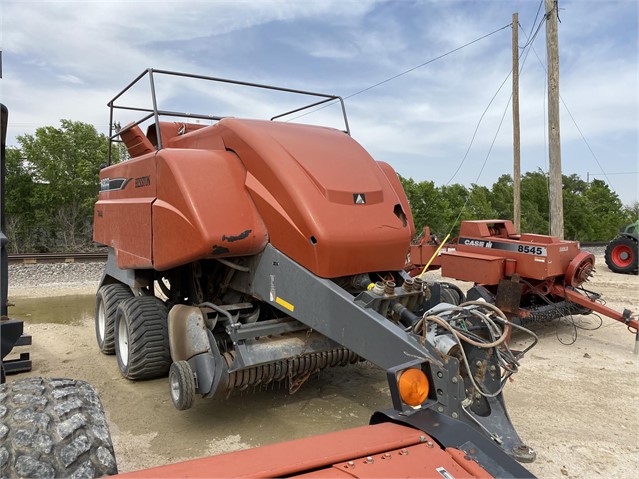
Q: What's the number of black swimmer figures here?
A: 0